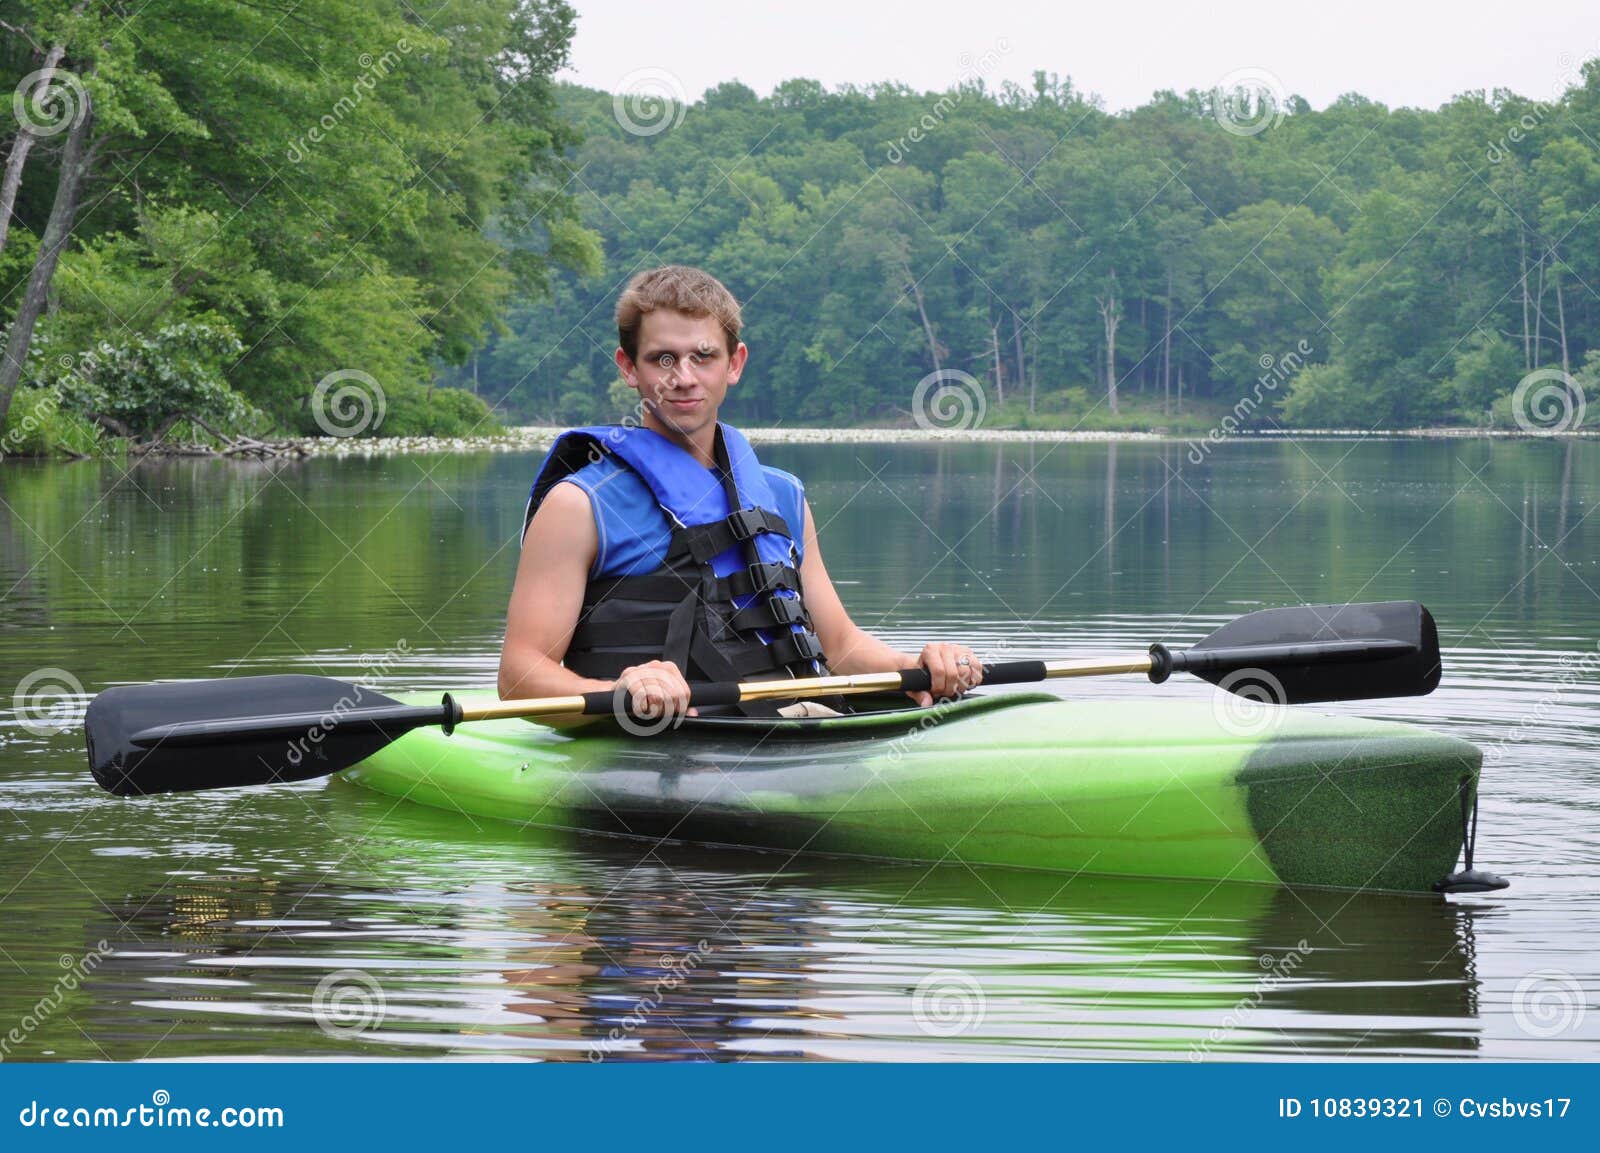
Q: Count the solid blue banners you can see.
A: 1